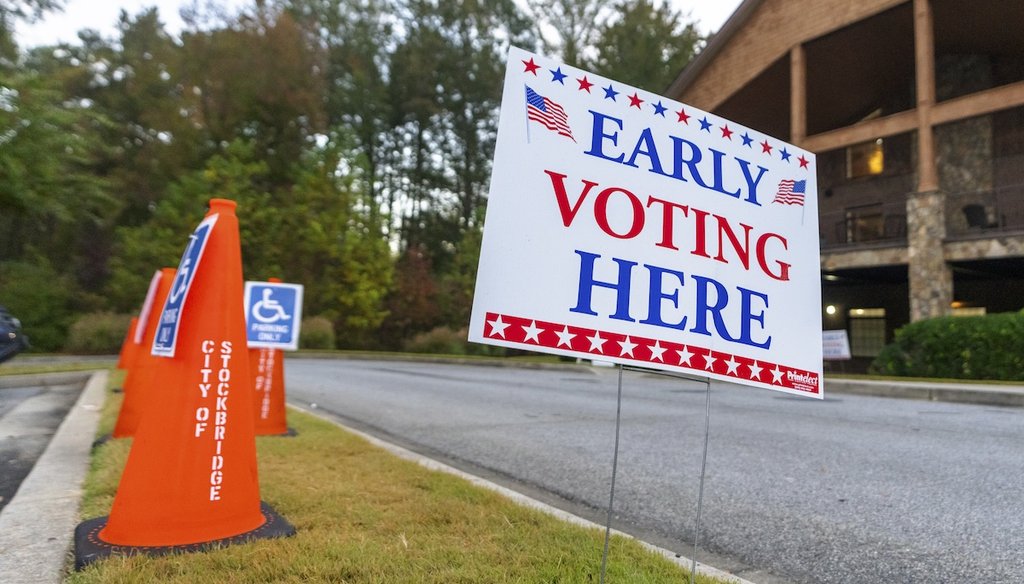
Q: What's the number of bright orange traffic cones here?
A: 4